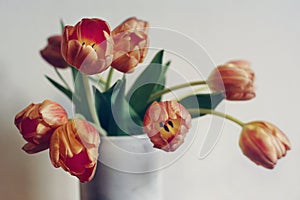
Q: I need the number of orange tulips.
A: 8